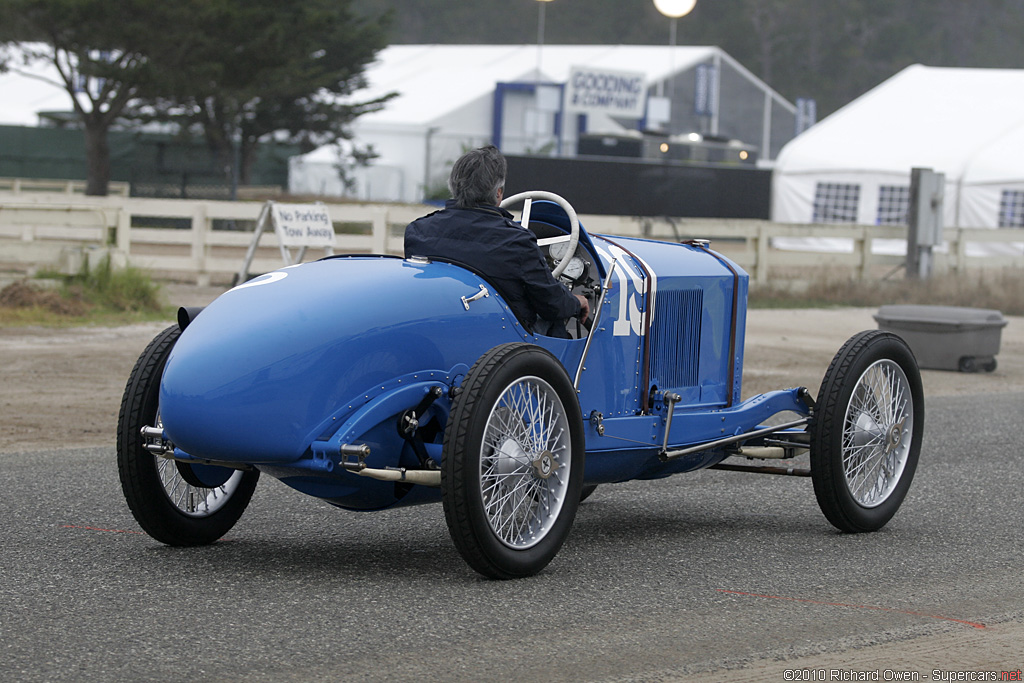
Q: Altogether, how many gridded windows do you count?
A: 3